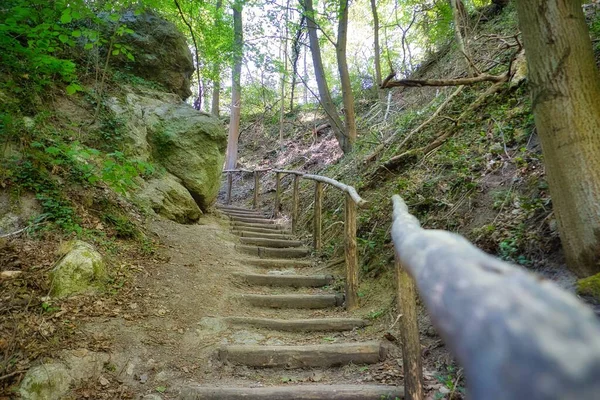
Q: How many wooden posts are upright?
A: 7